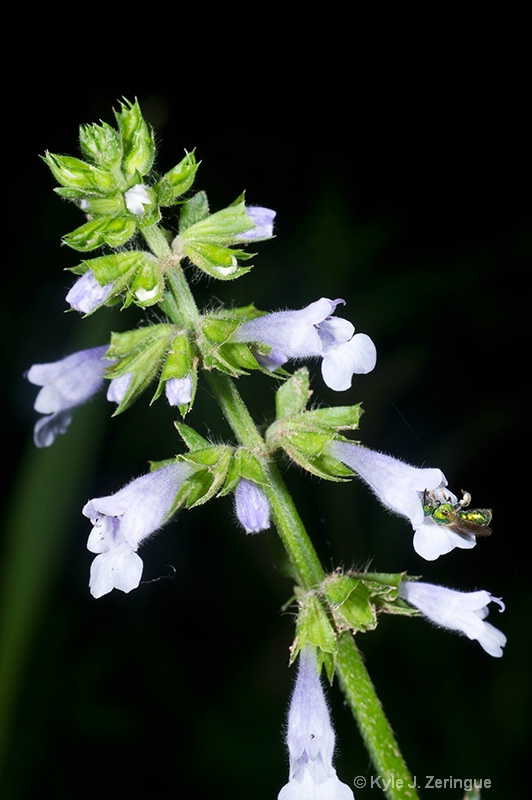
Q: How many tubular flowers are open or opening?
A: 6